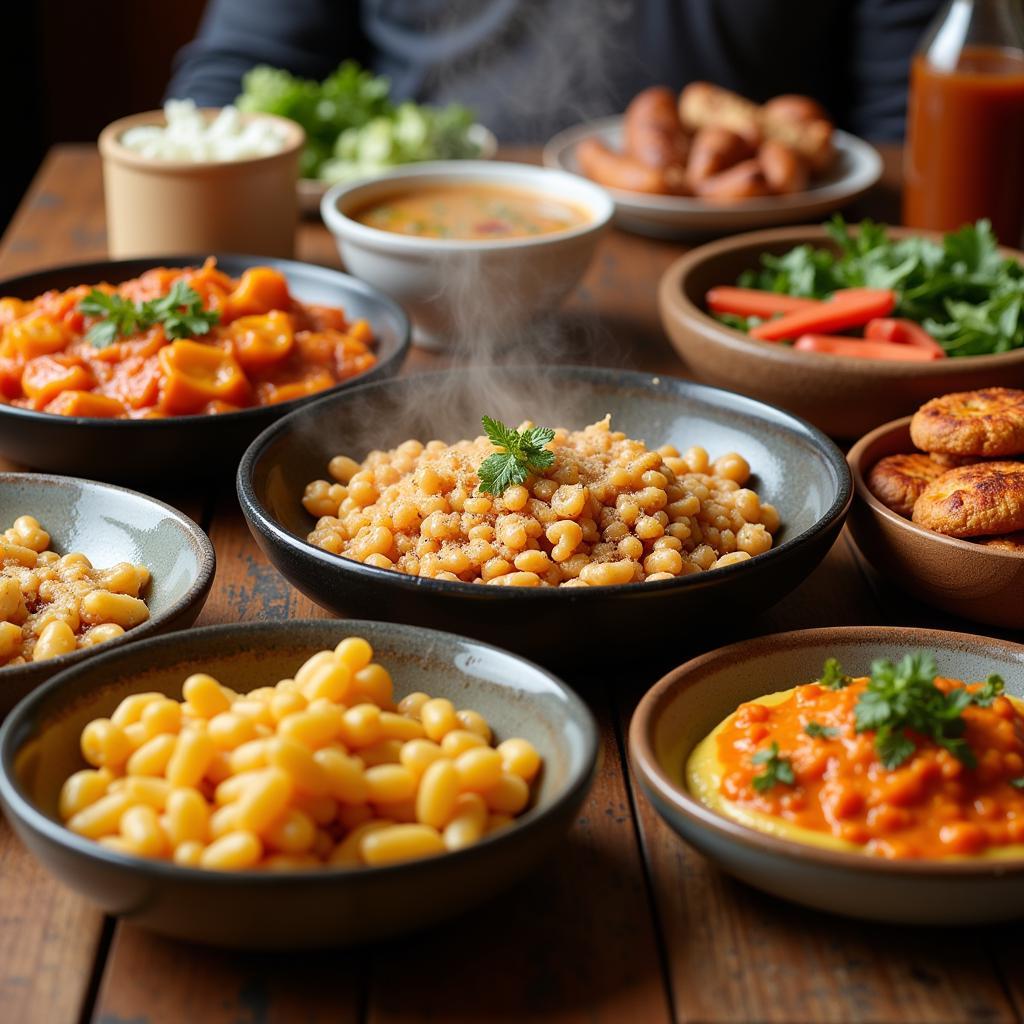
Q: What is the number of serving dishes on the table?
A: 11